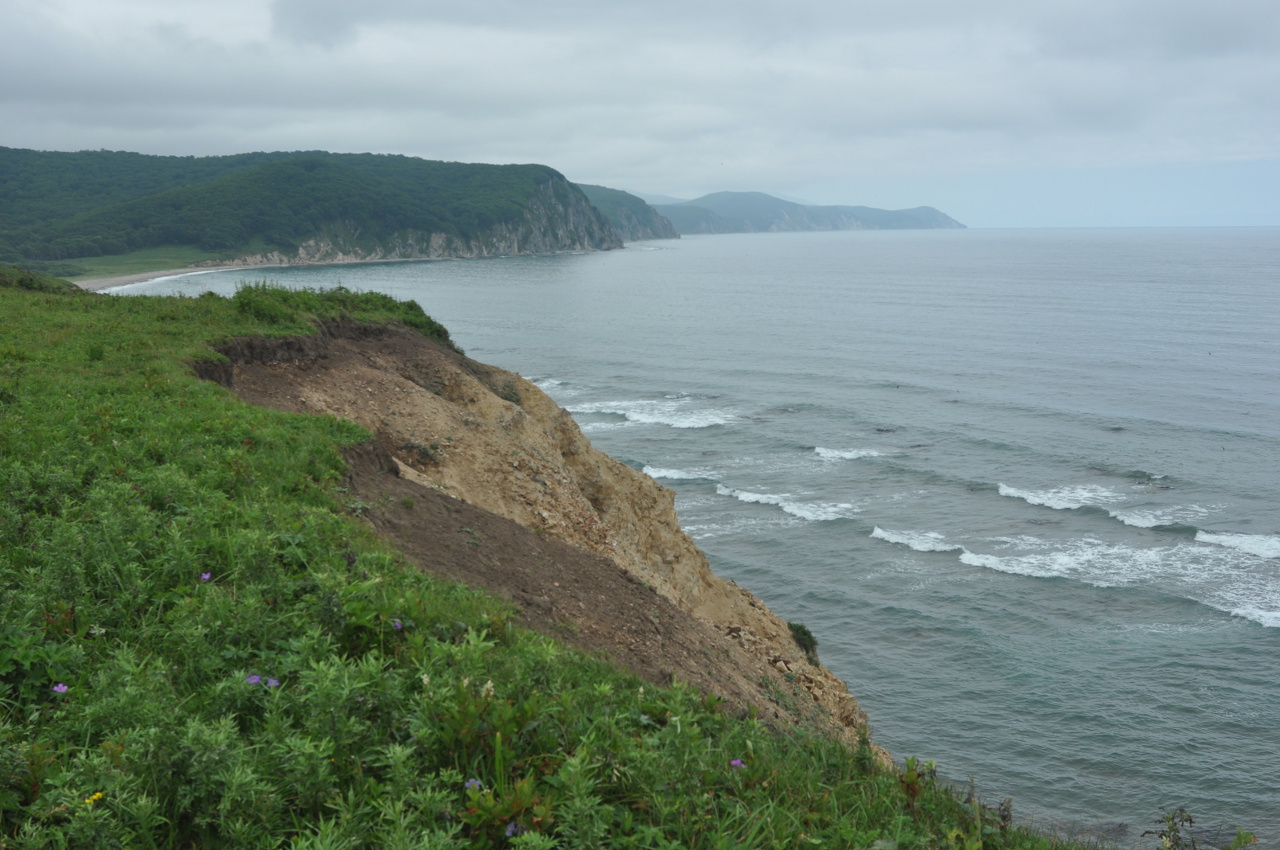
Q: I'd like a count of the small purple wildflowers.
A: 8